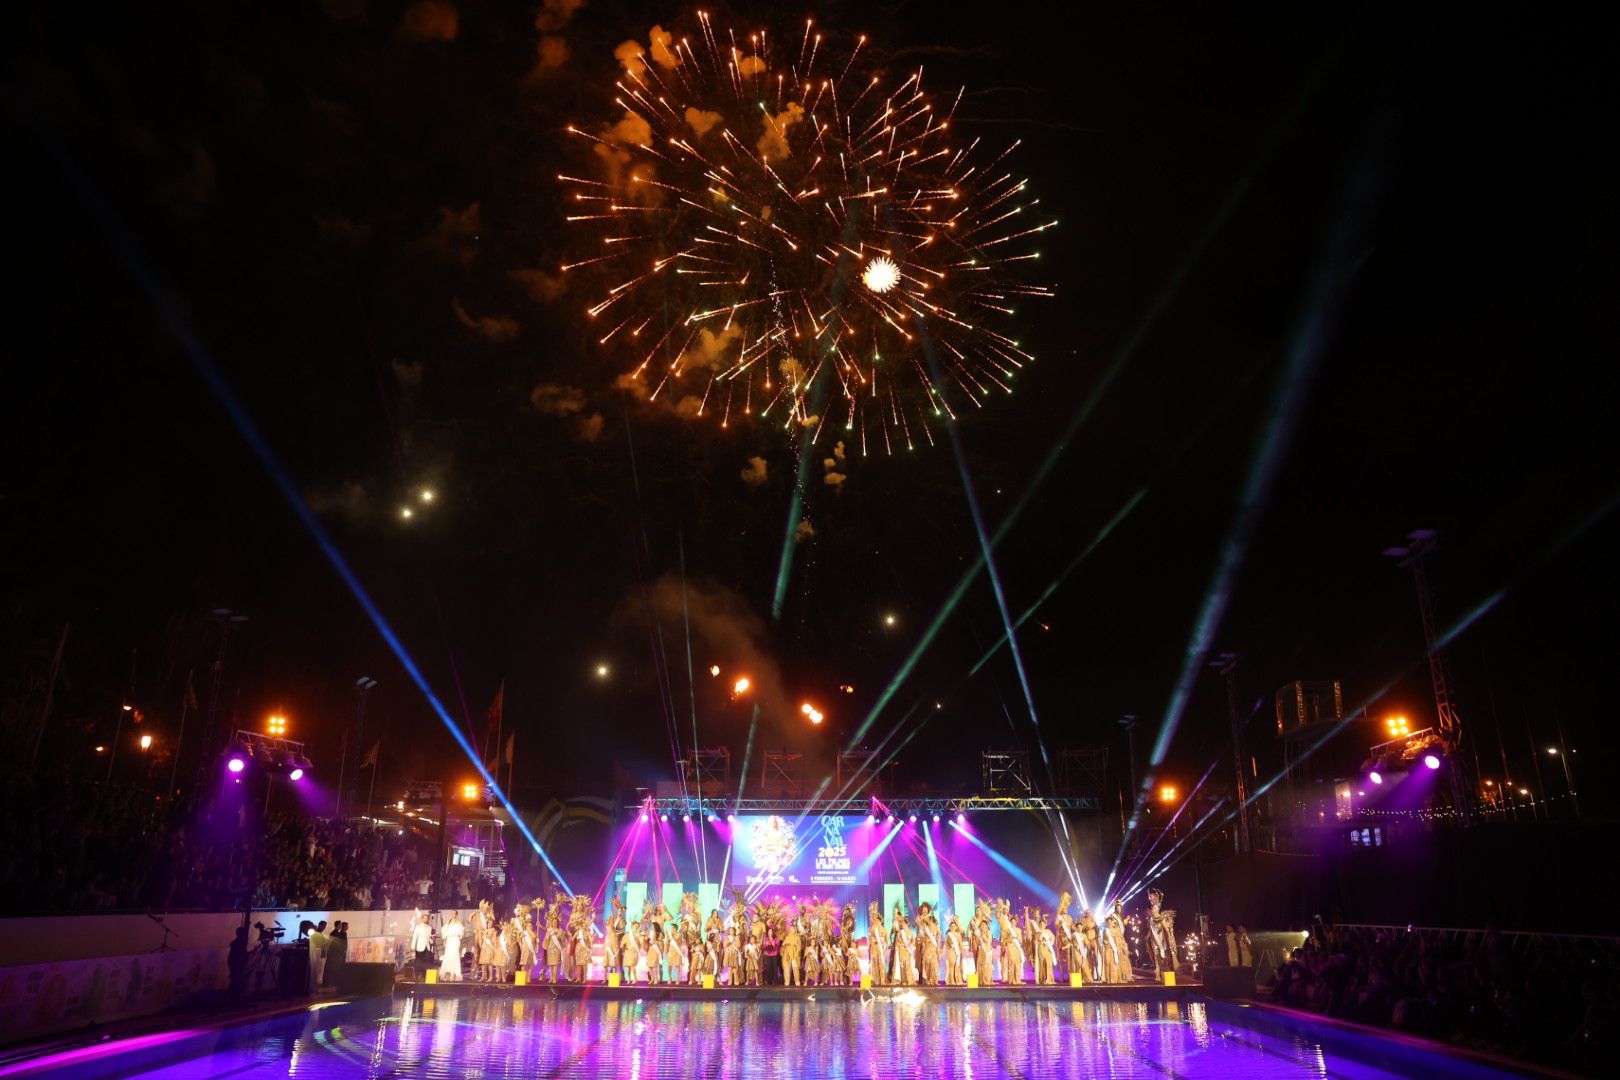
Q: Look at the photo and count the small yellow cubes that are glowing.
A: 8